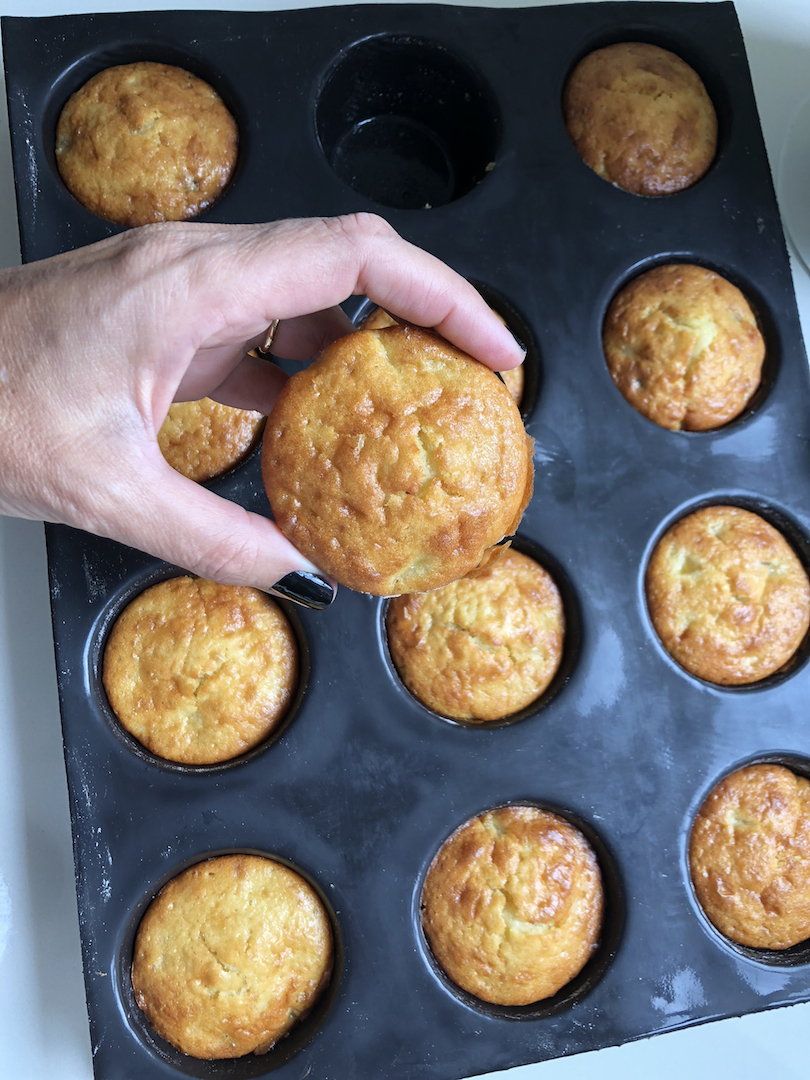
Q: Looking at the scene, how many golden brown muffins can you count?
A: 12